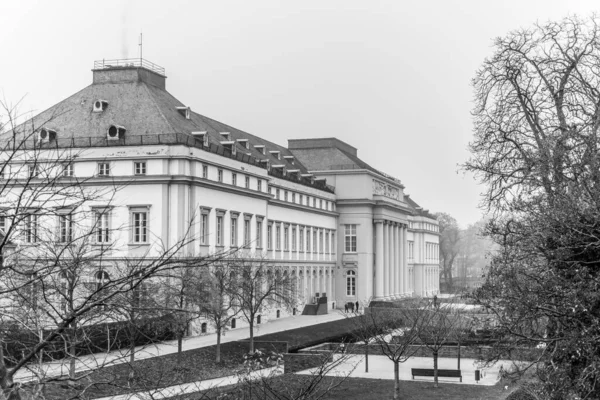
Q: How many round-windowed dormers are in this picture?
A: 3